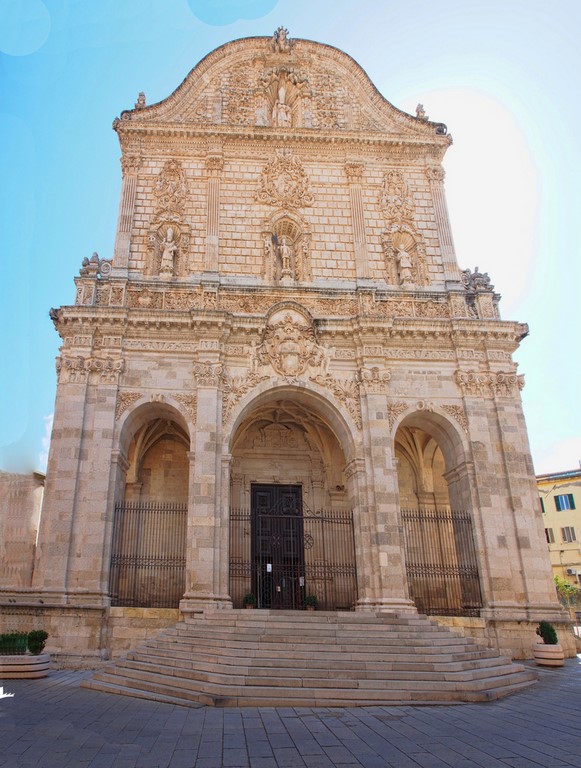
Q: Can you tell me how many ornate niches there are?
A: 4